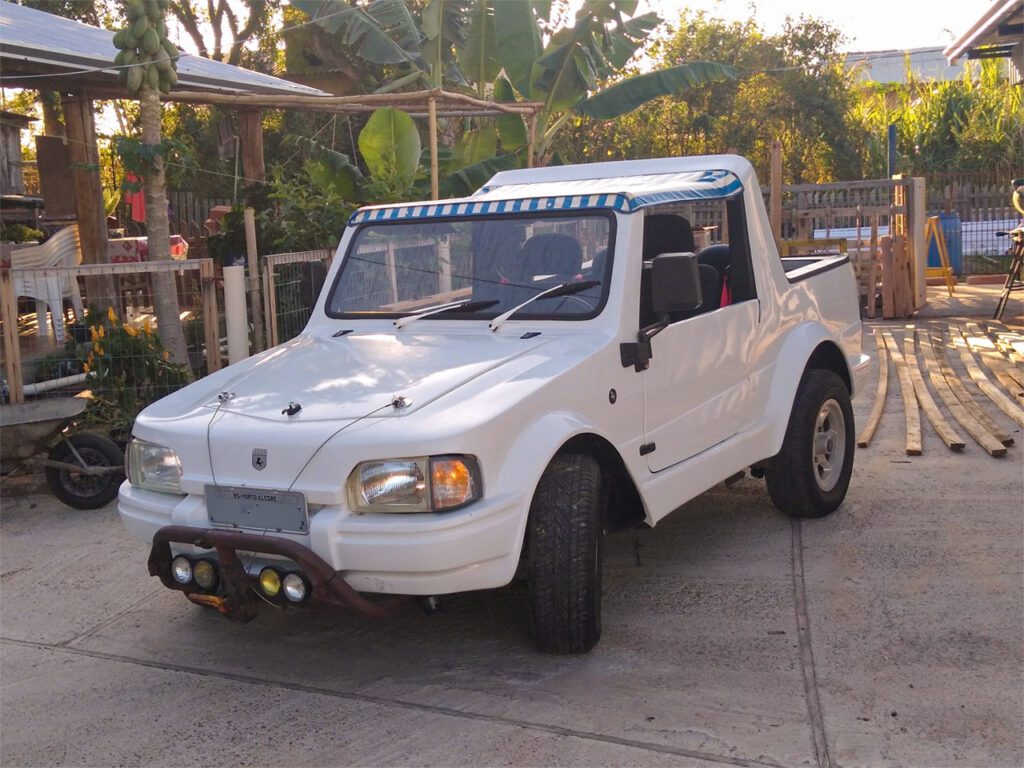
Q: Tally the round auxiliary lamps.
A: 4